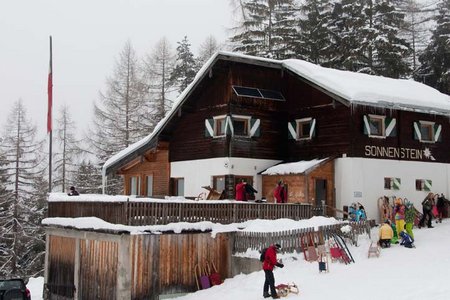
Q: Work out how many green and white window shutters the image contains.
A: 12